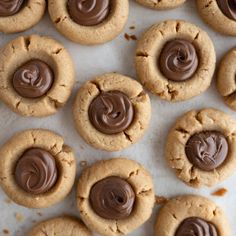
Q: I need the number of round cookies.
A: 13